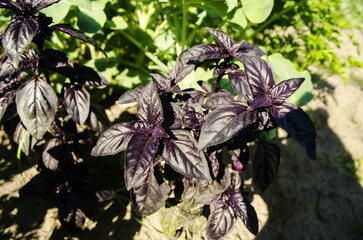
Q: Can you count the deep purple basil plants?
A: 2